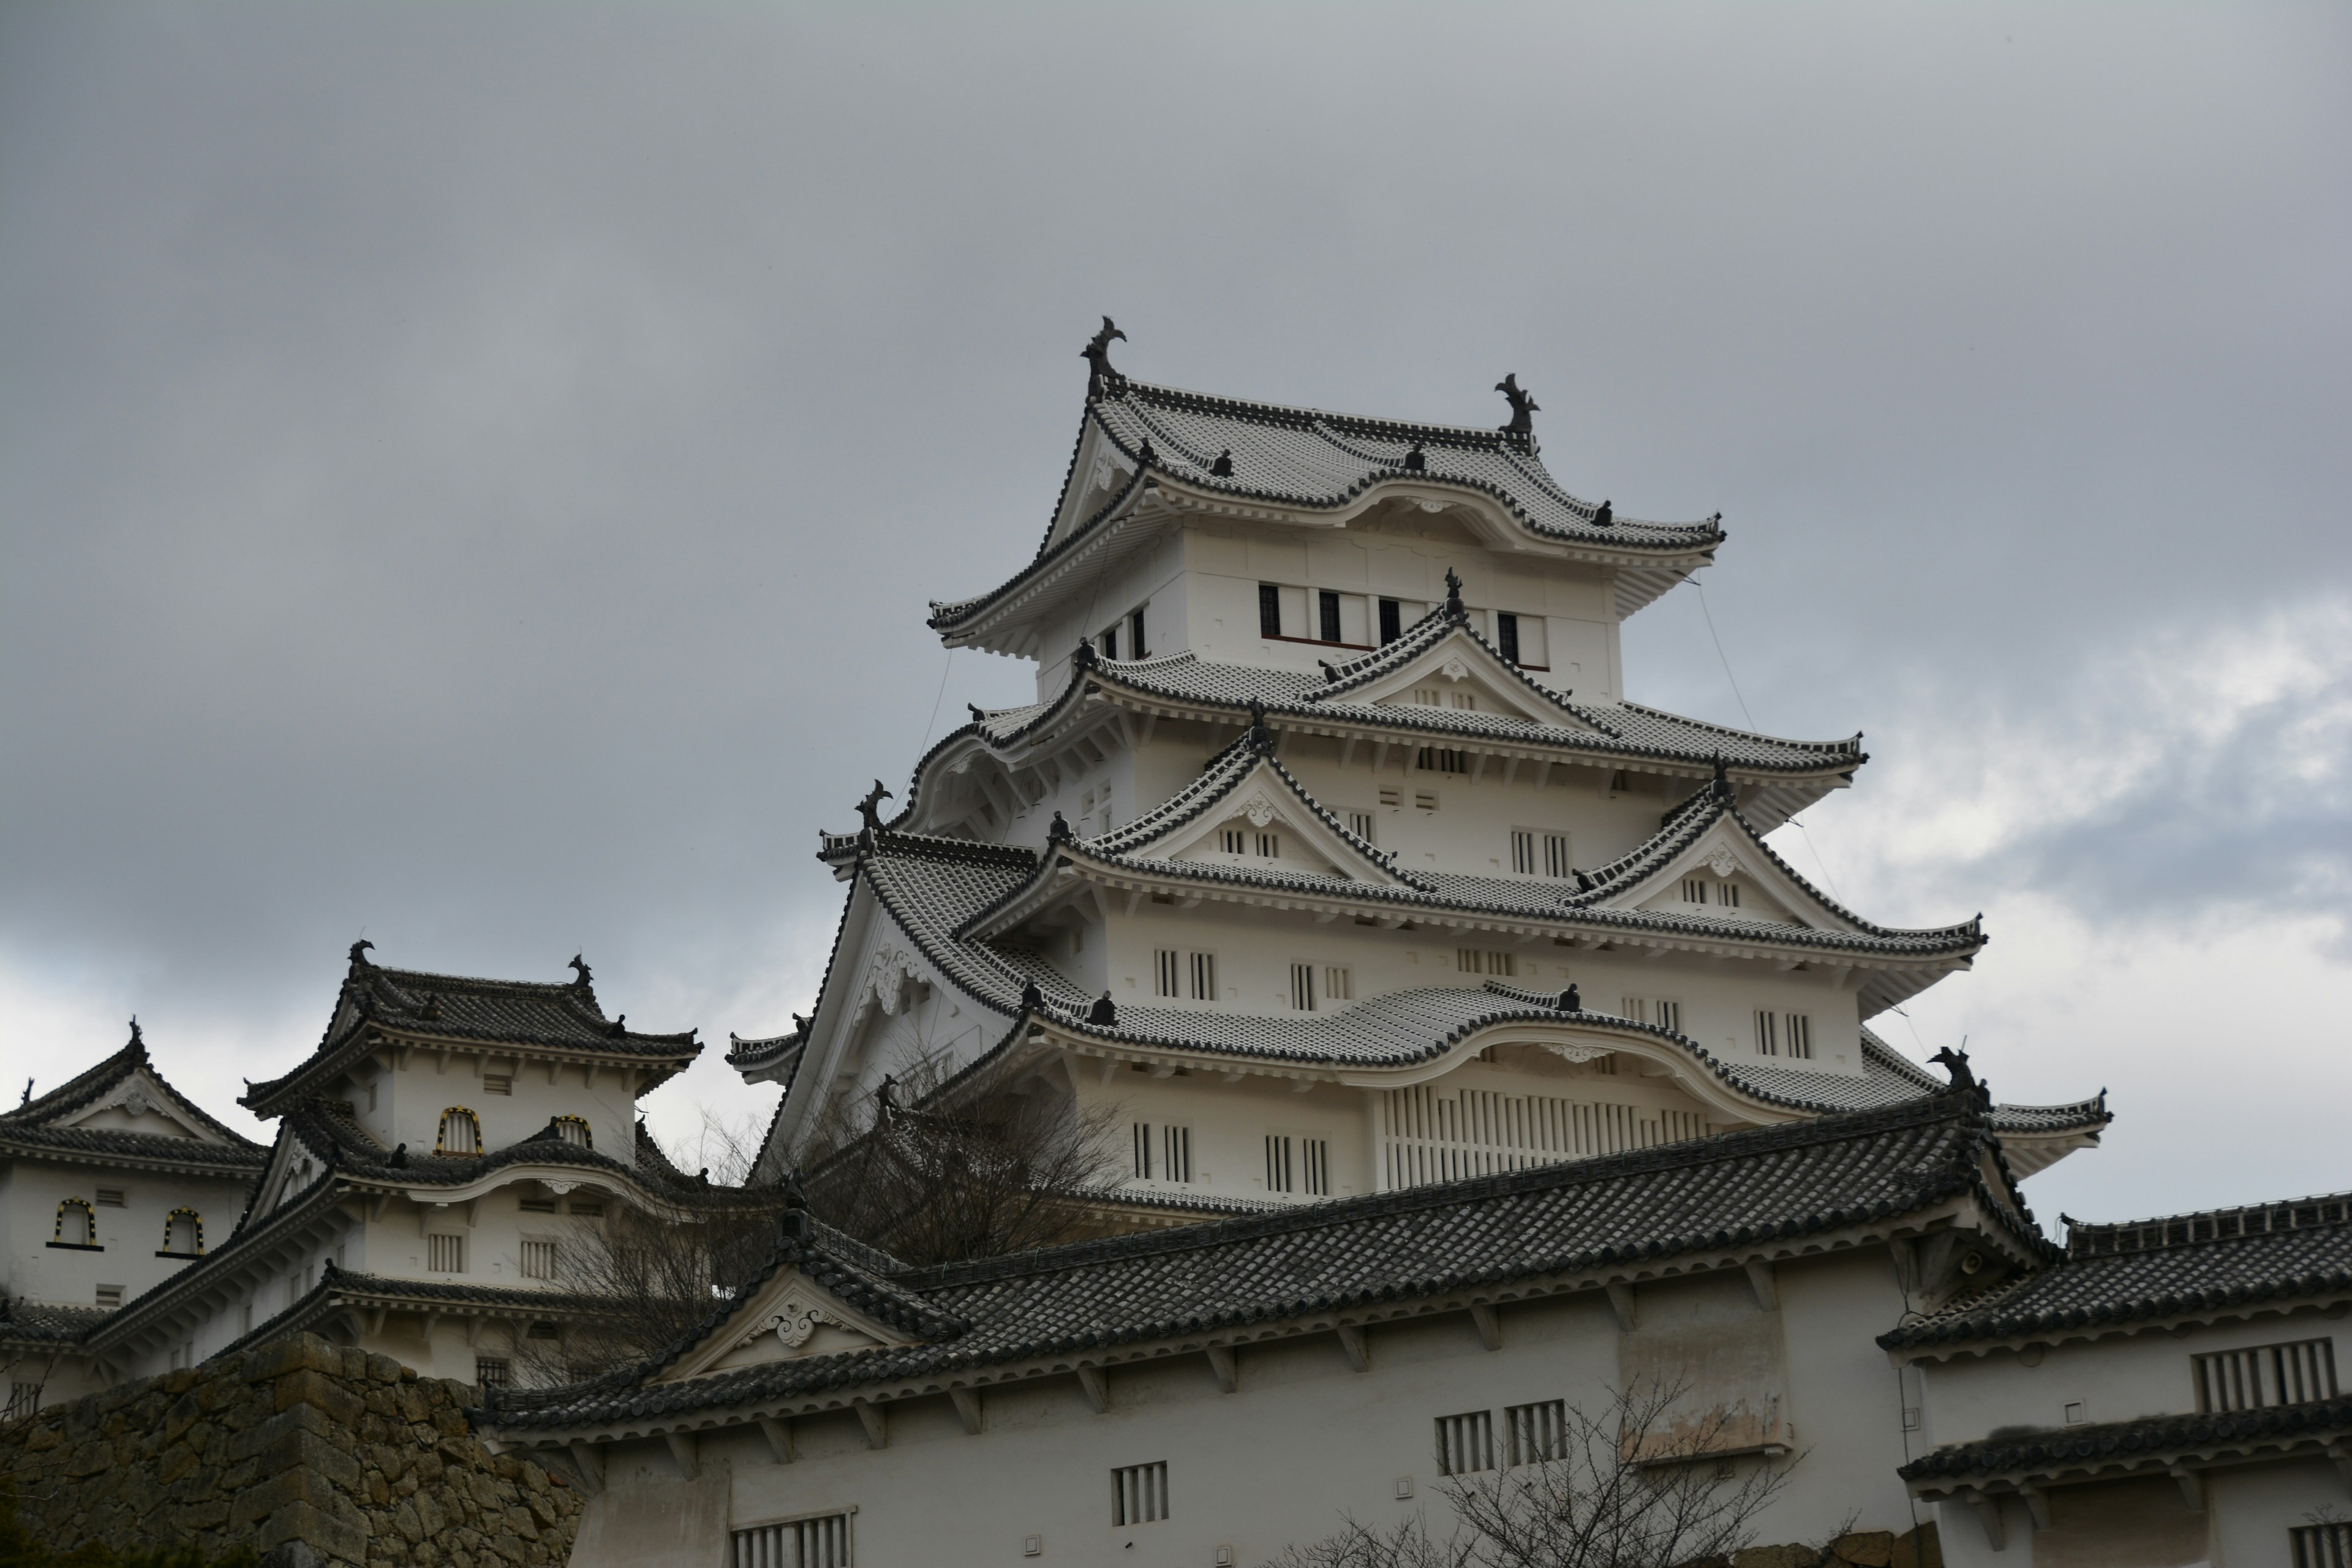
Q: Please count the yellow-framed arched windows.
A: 4